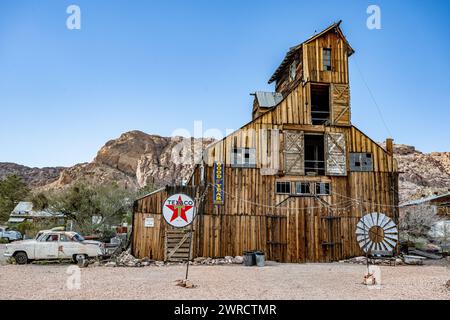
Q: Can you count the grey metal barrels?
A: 2